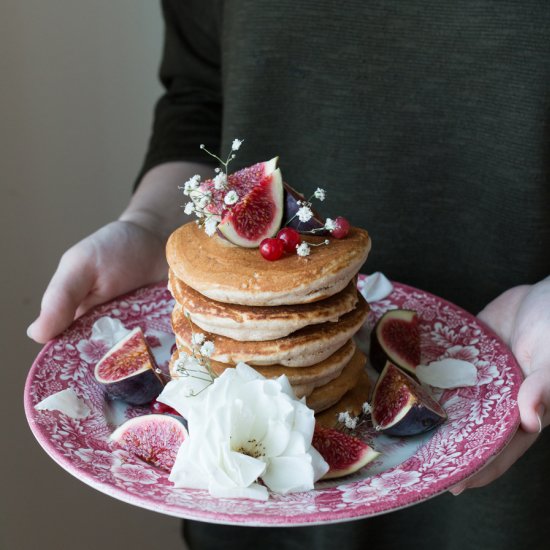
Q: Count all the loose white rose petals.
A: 4